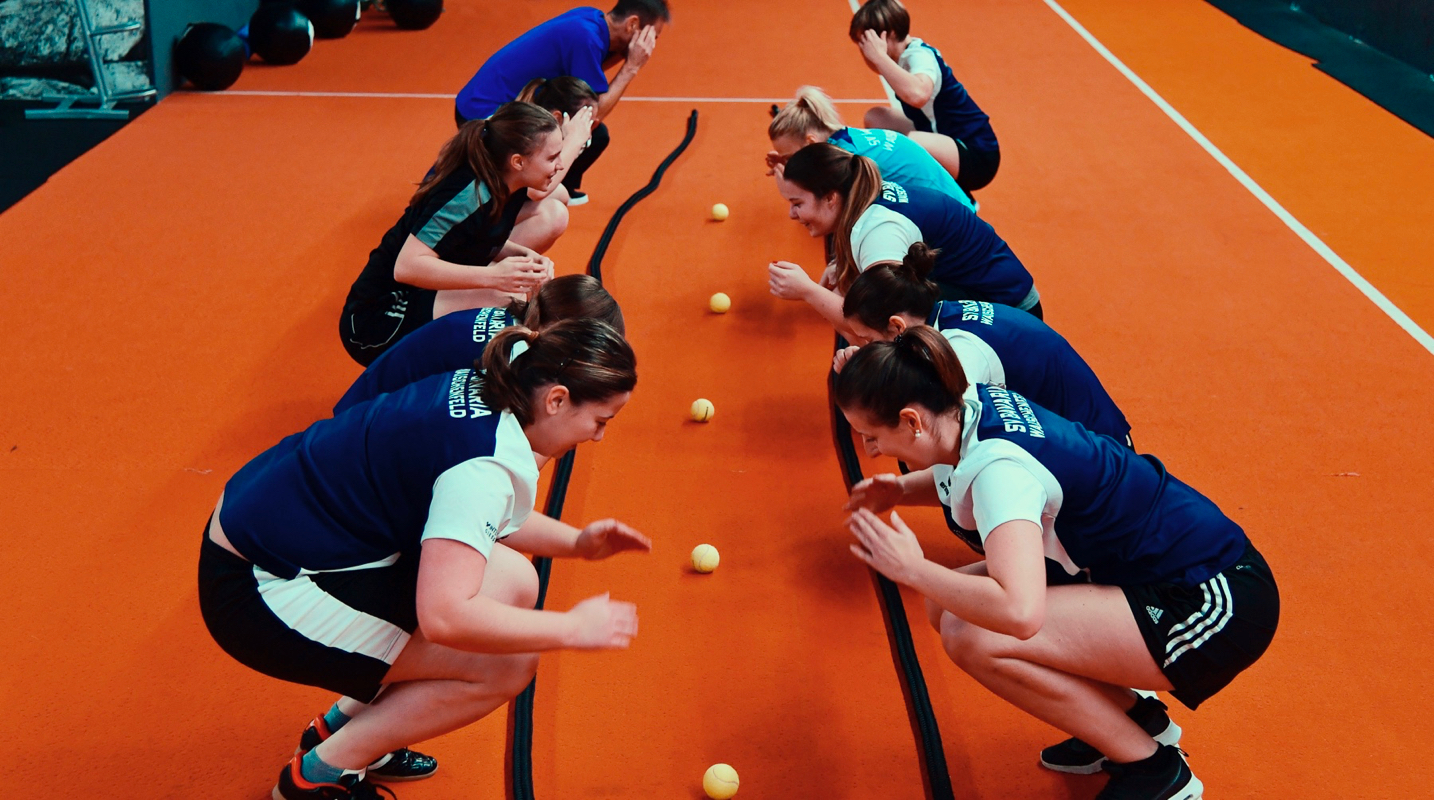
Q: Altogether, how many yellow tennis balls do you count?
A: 5